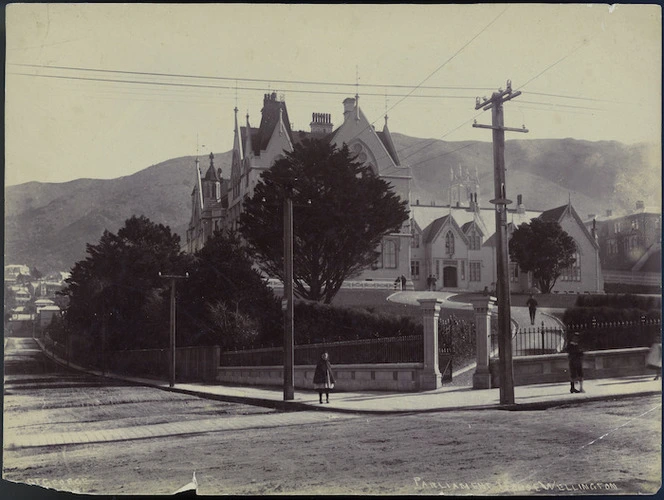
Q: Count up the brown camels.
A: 0